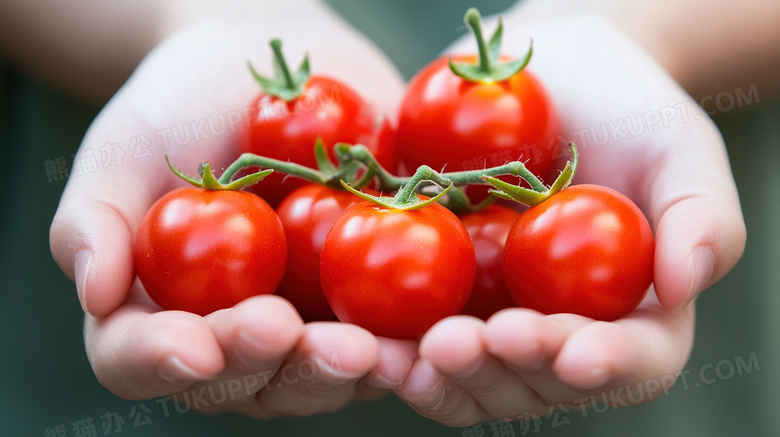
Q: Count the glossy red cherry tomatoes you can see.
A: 7